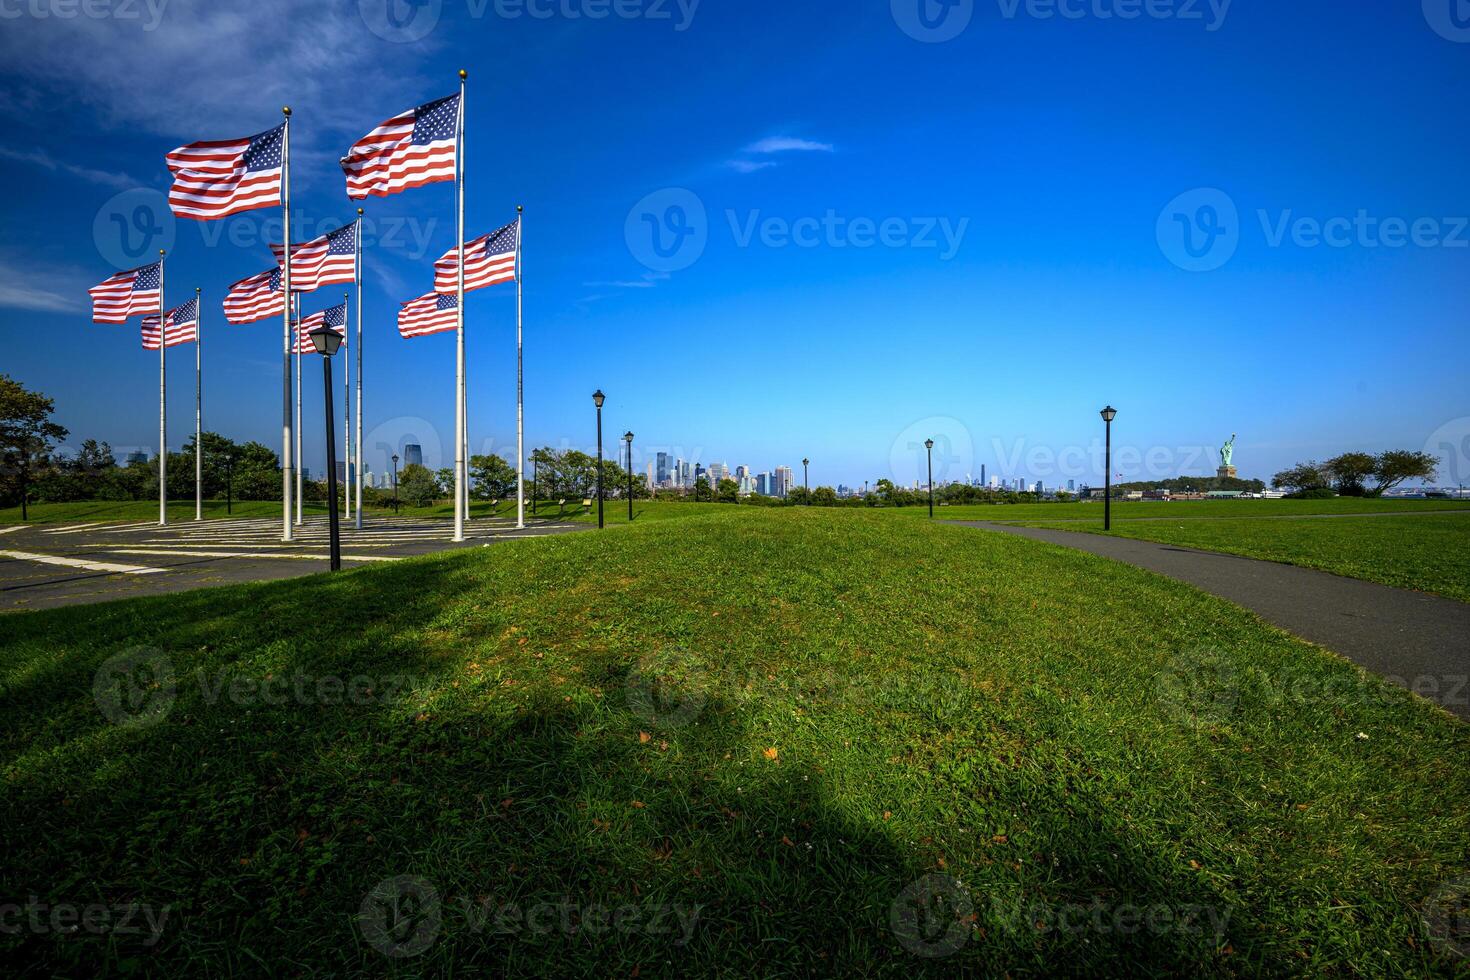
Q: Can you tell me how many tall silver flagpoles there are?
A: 9